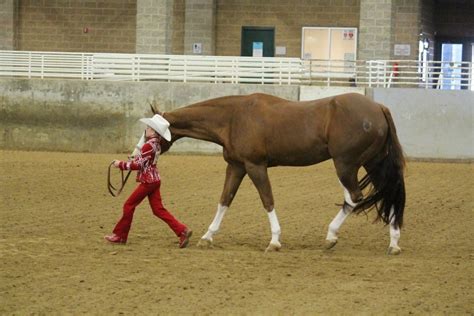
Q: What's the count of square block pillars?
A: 4